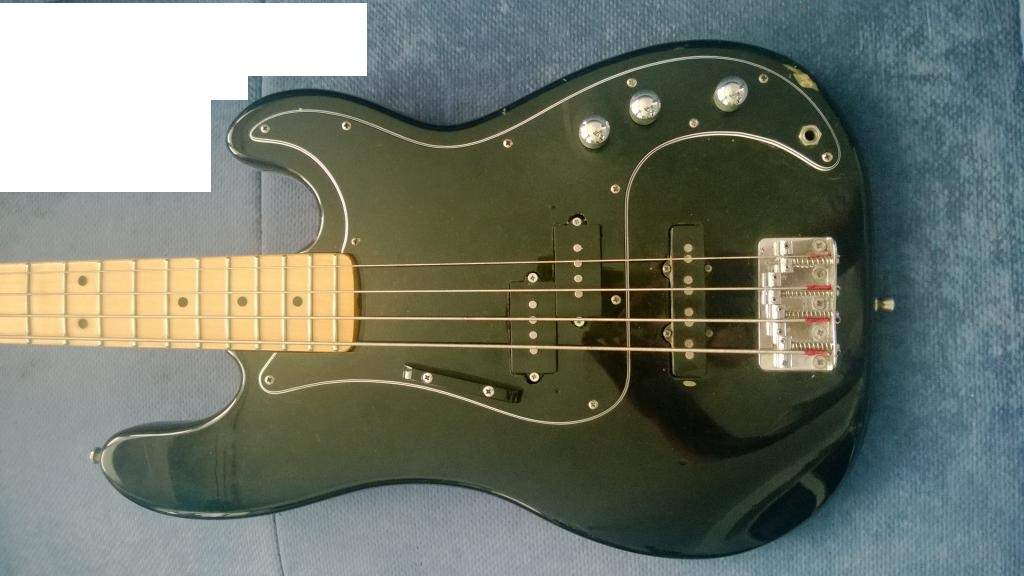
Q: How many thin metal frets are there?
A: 11